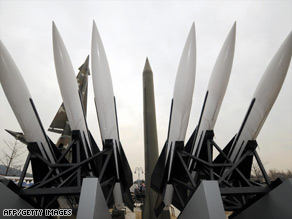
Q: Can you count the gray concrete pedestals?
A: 4